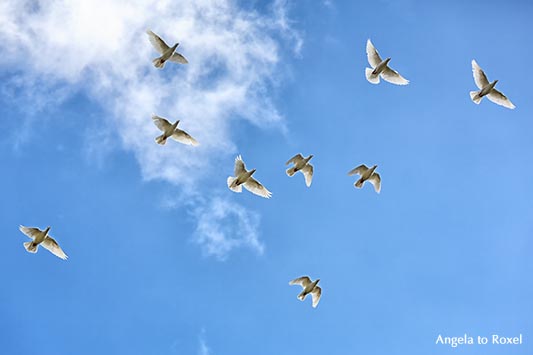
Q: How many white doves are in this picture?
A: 9